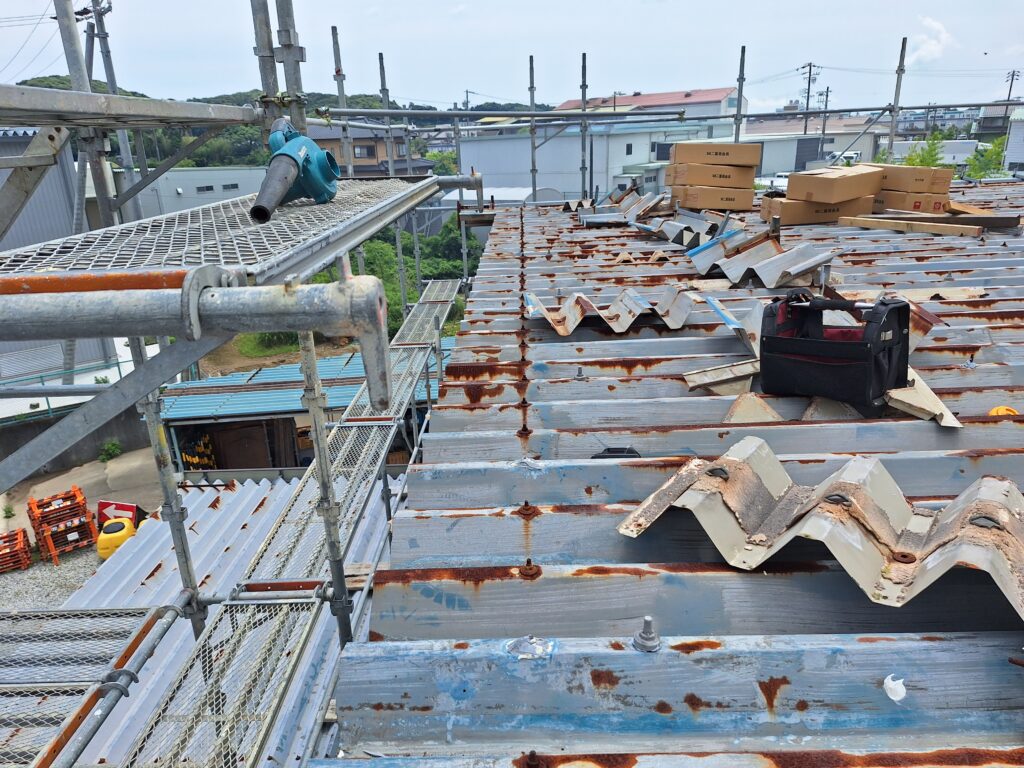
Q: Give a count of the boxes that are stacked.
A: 7